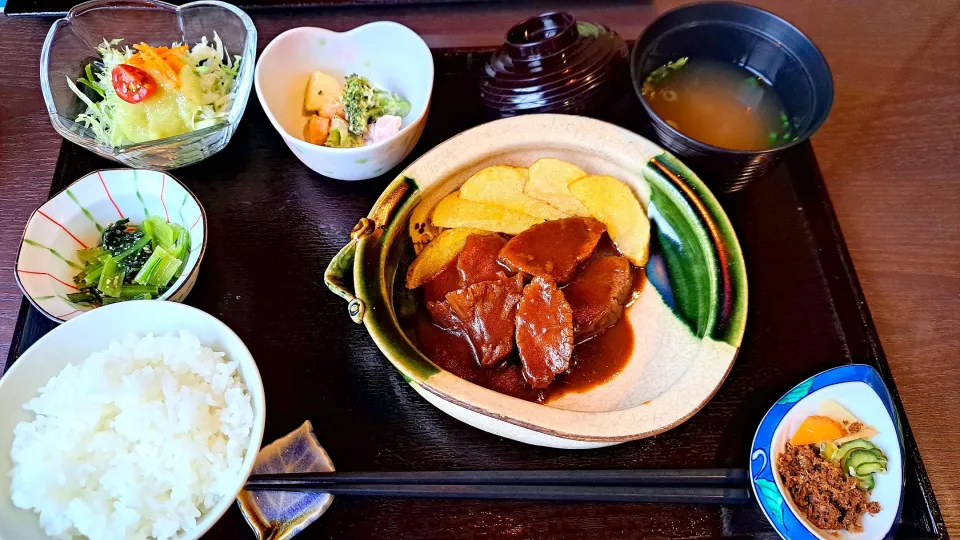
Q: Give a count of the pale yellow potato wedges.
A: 5